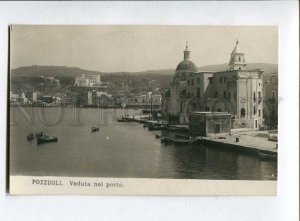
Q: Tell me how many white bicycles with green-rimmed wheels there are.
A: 0